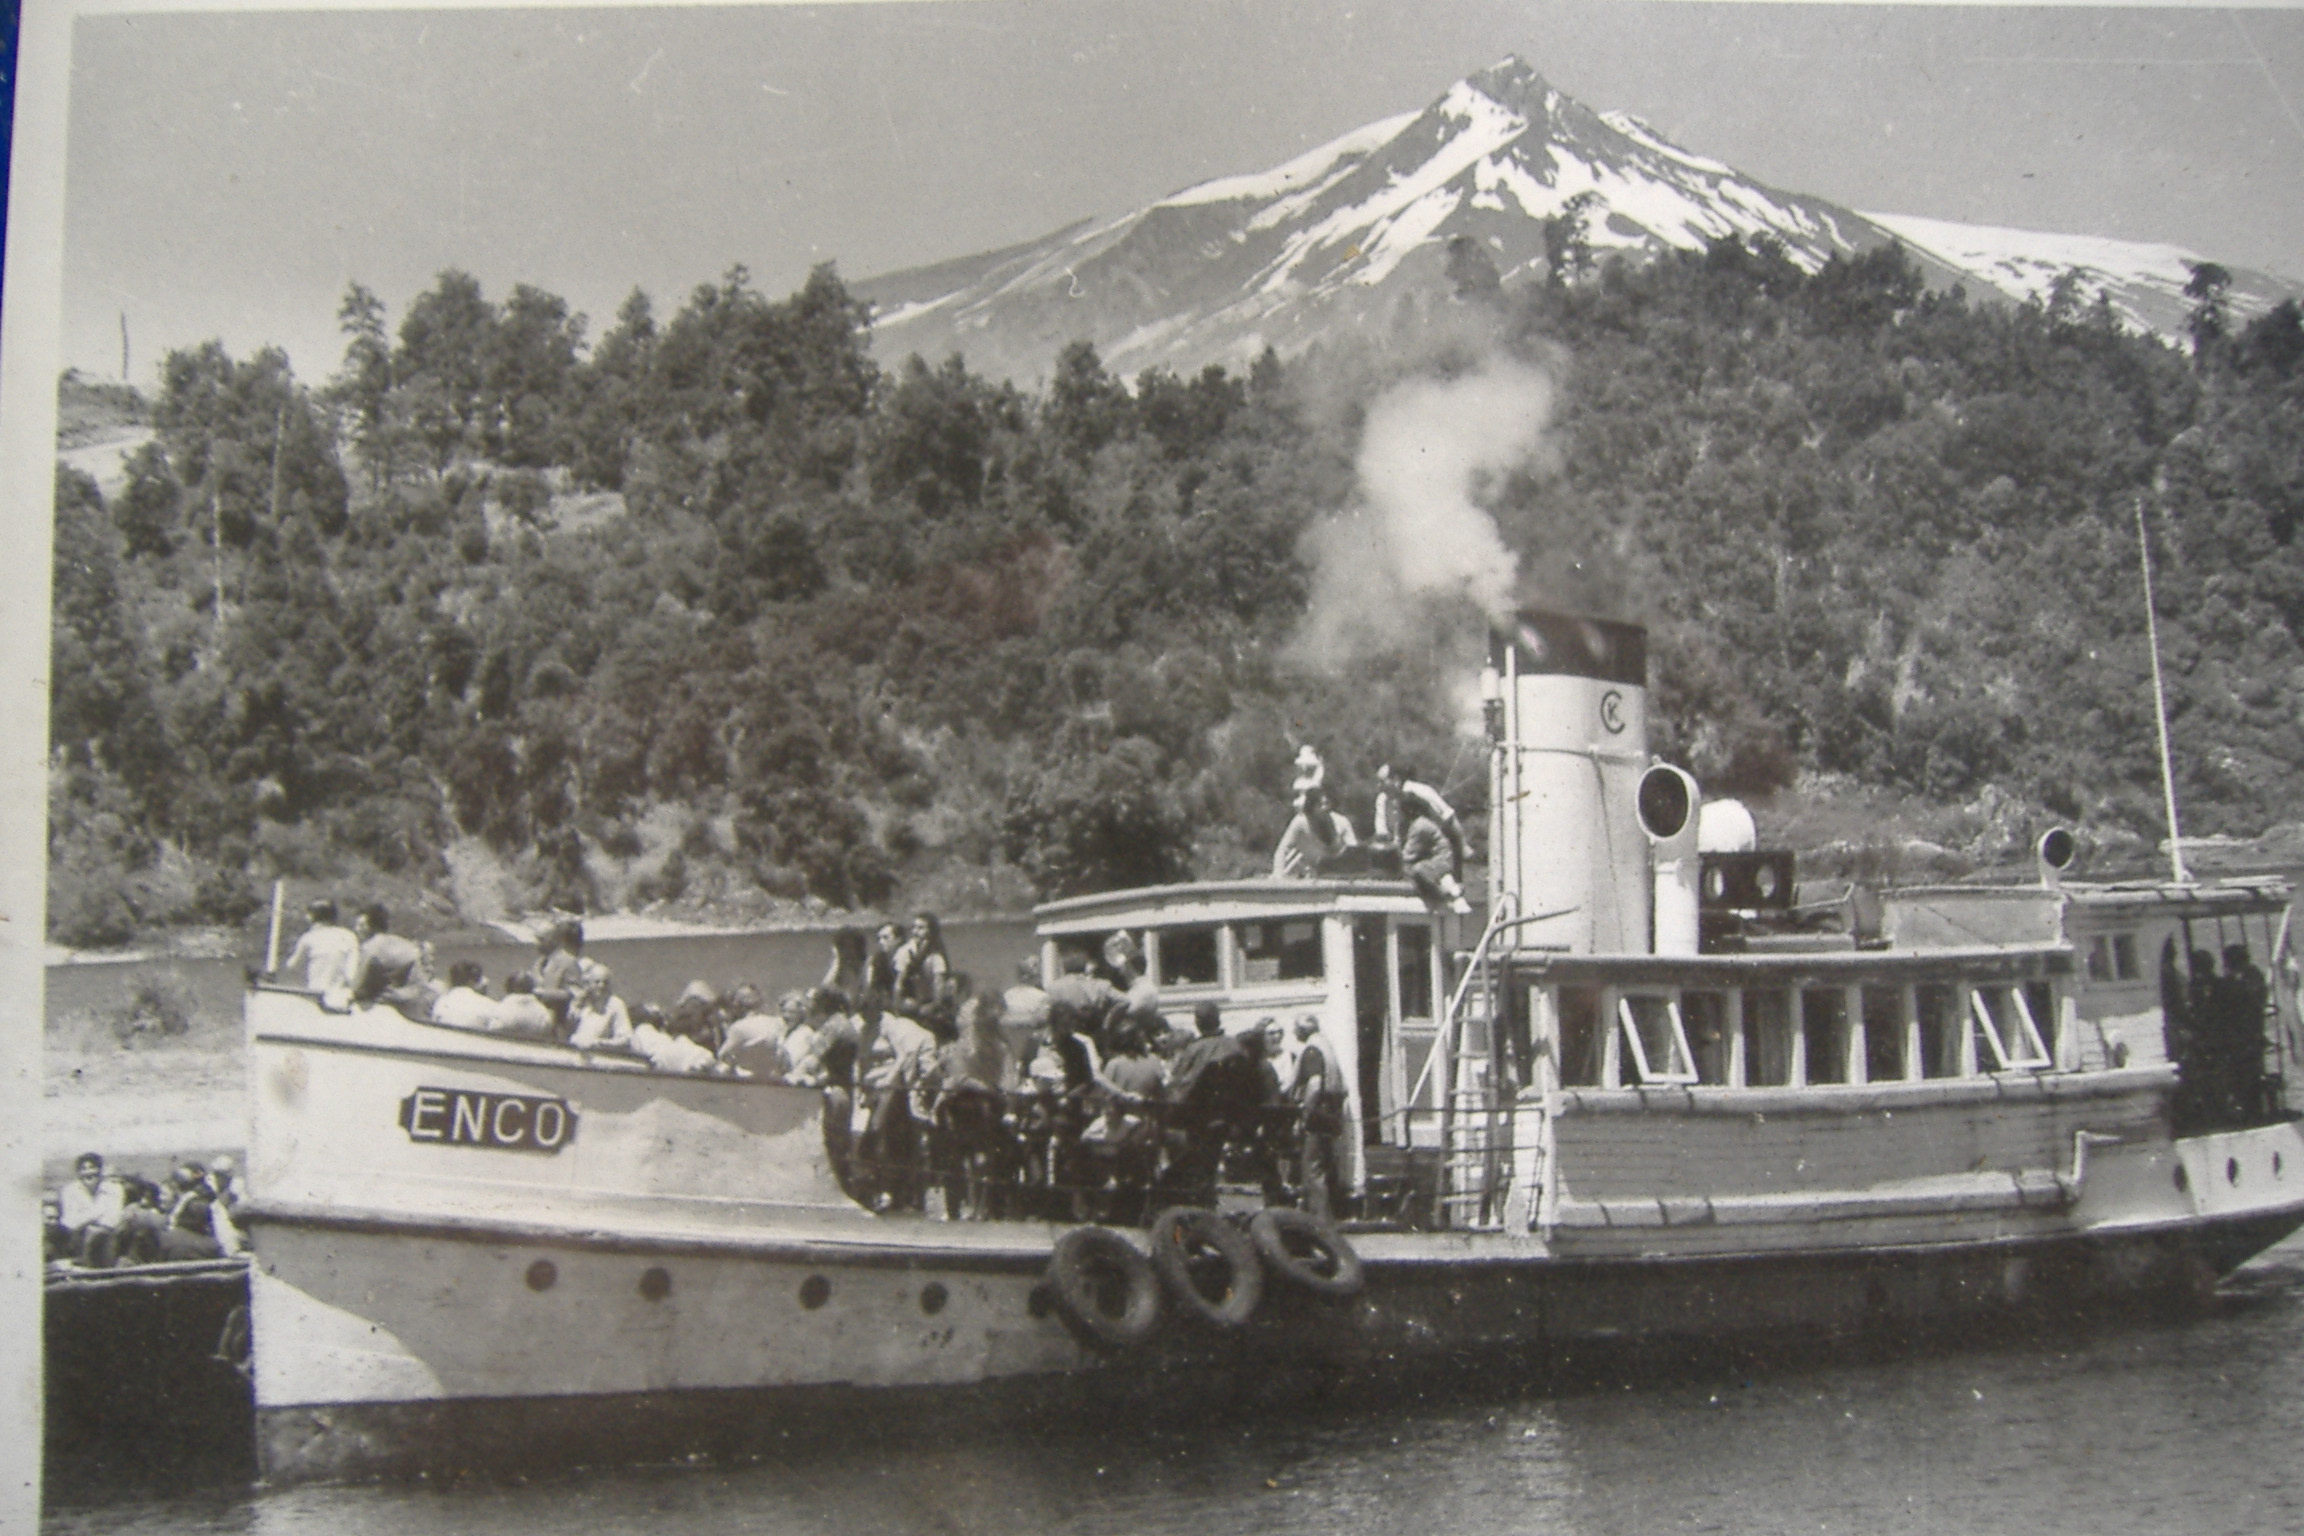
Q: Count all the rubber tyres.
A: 3